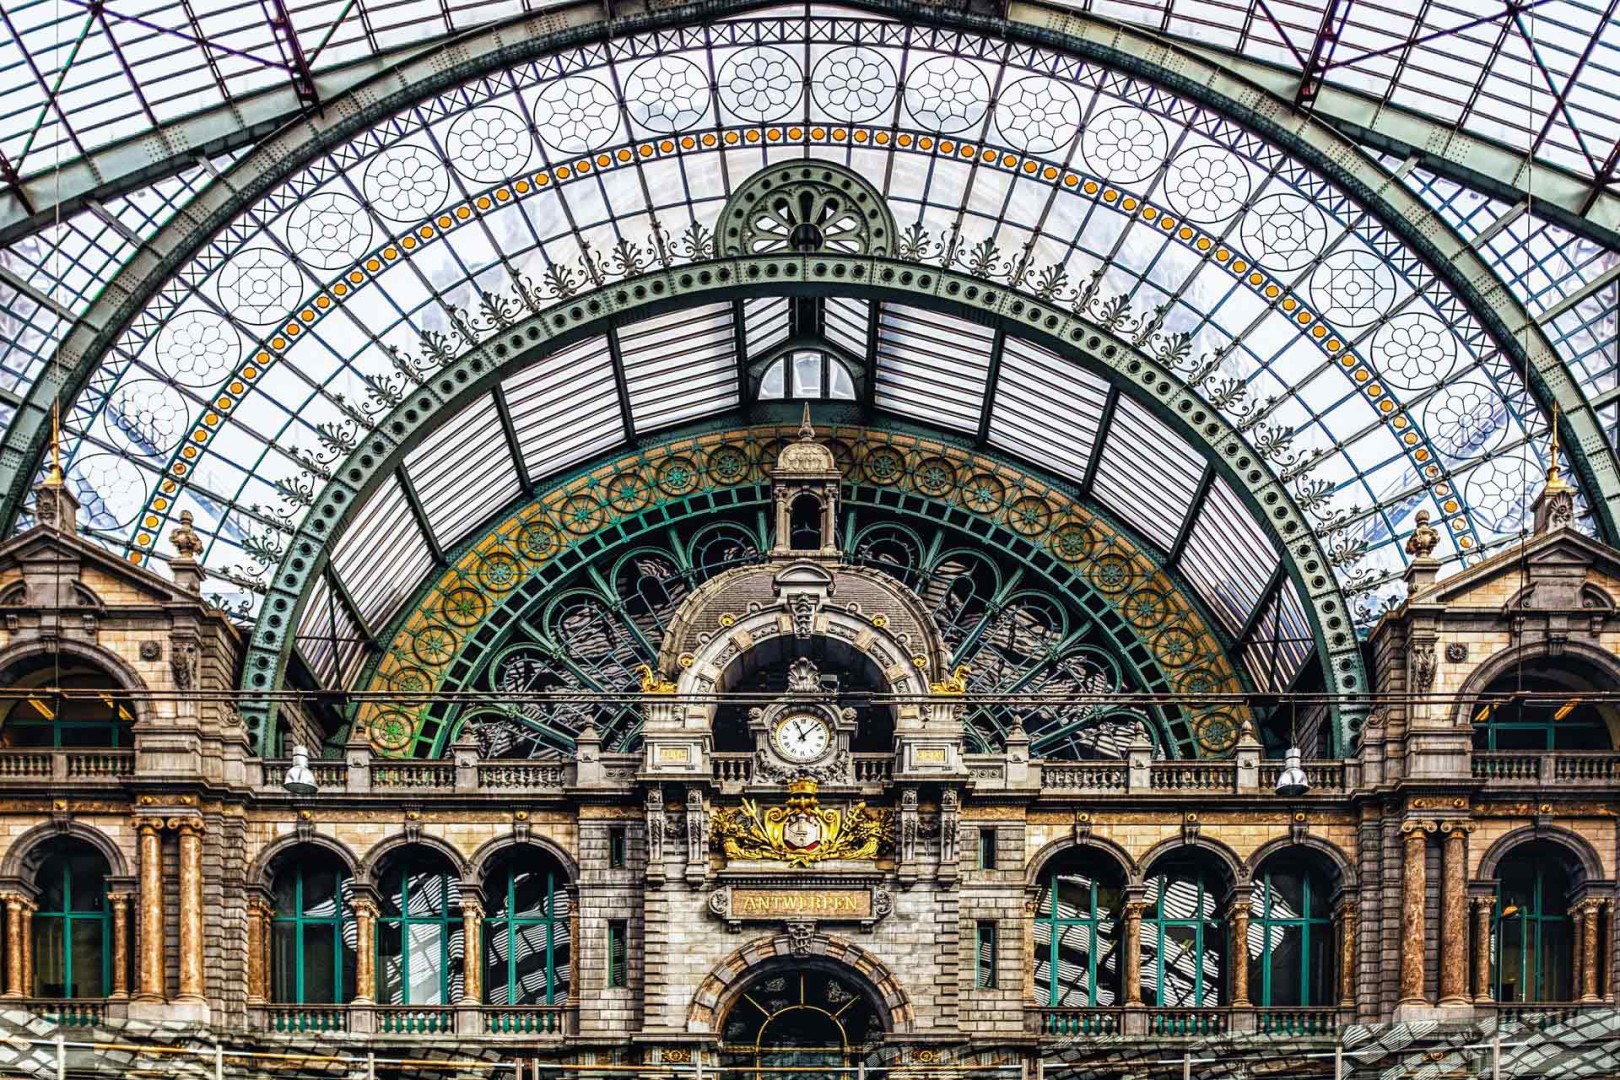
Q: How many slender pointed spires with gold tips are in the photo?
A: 2